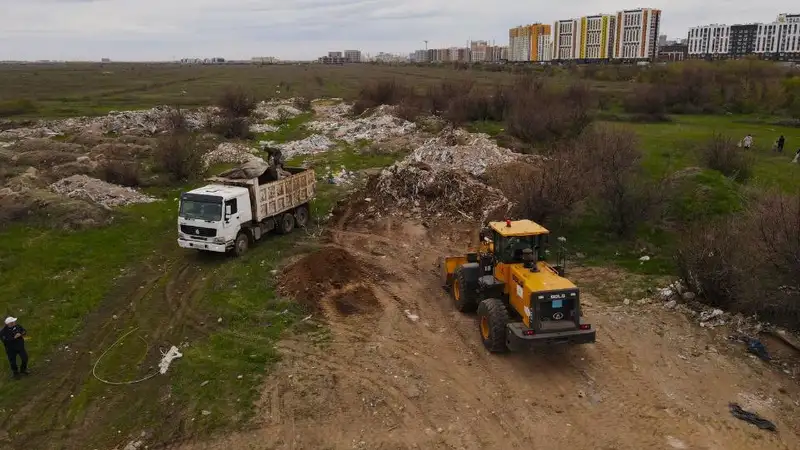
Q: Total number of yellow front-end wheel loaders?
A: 1